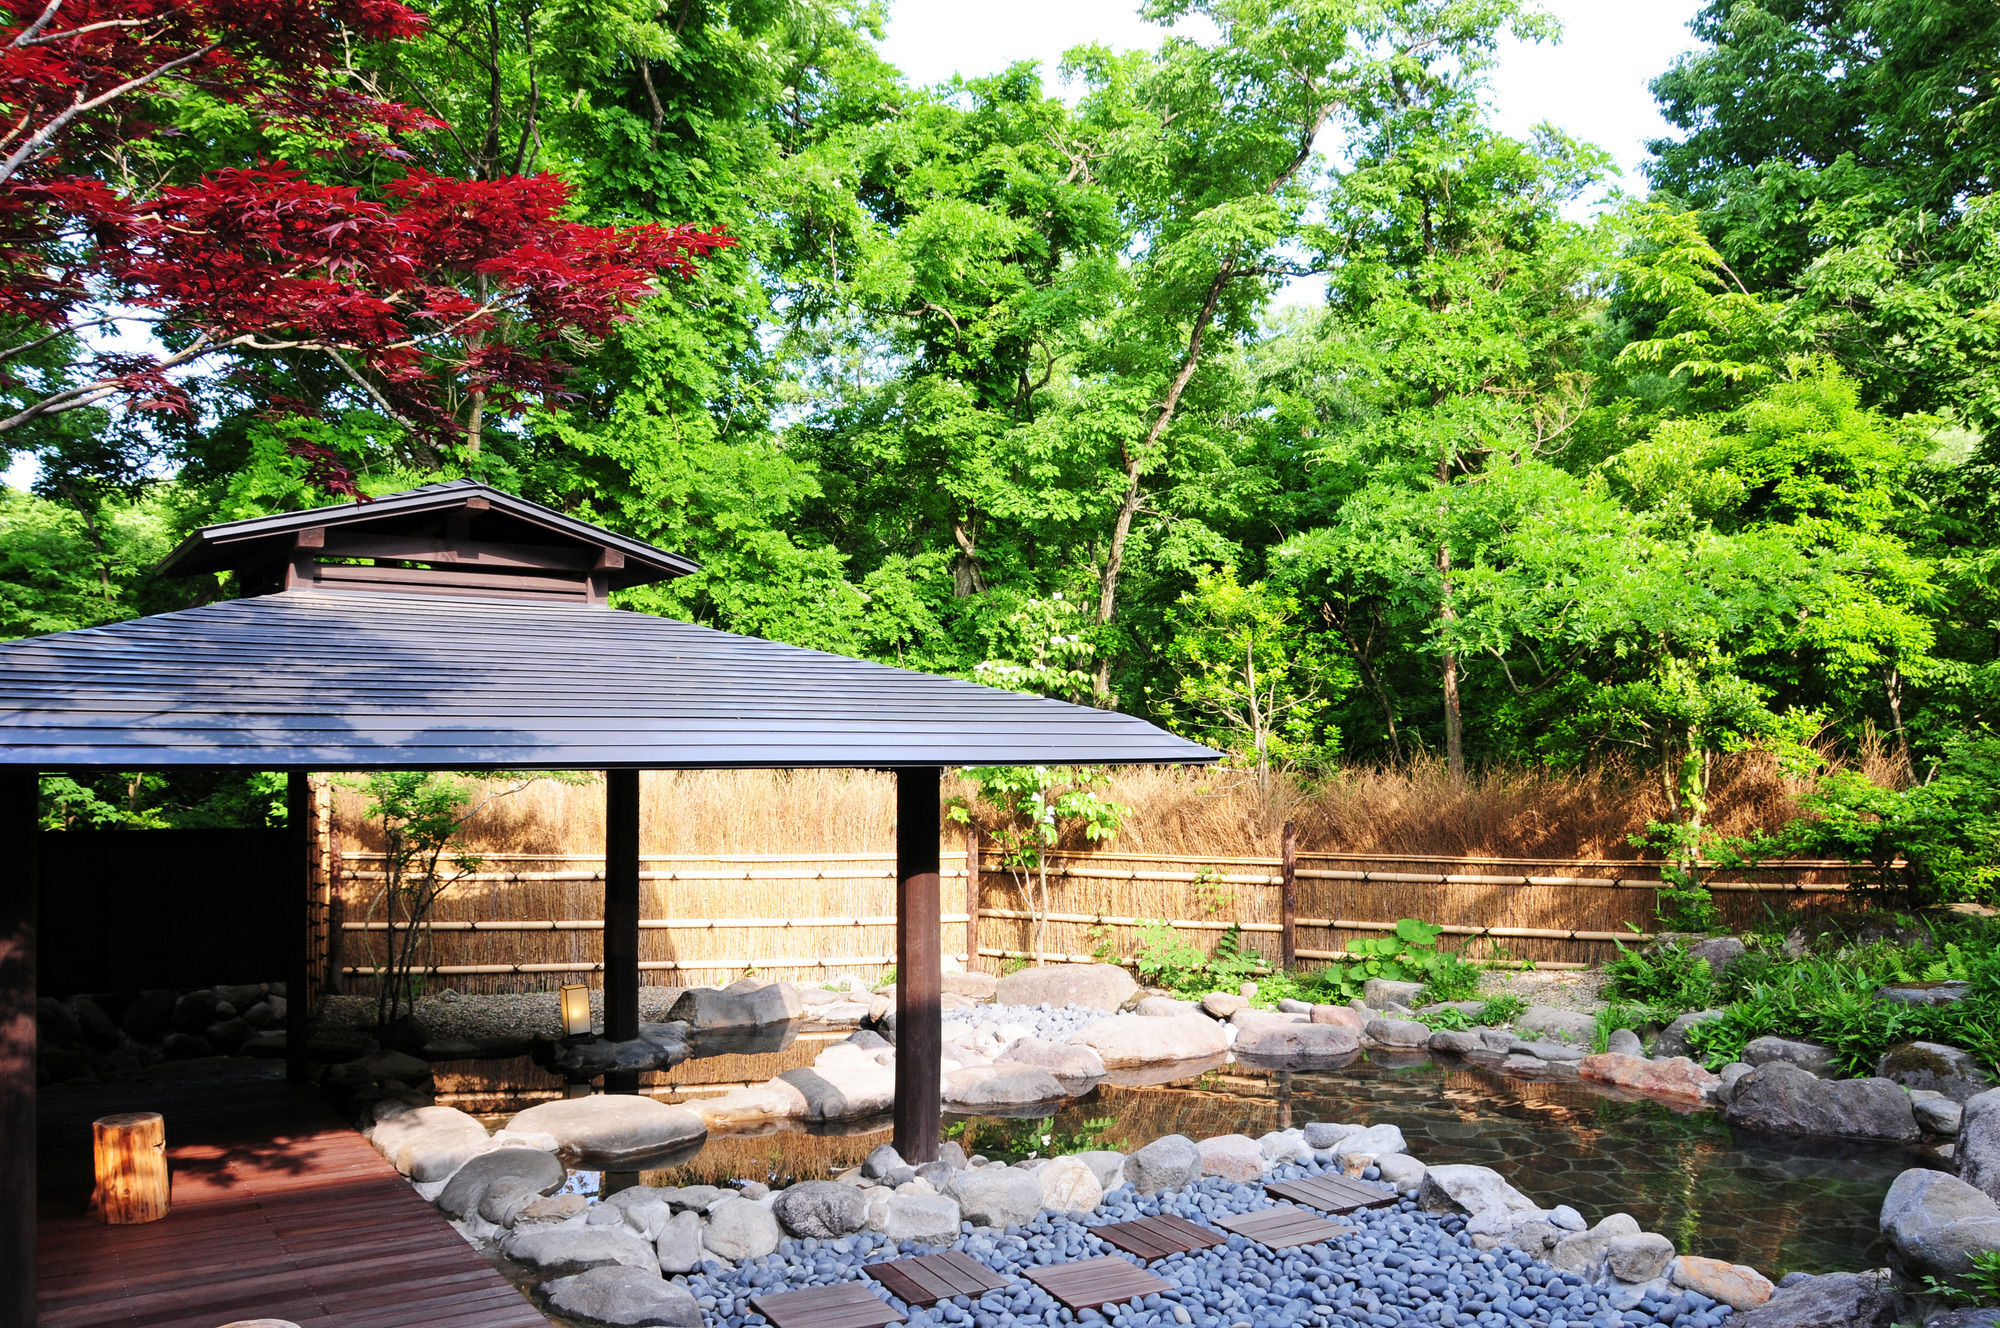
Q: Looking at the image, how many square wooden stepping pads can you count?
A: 6